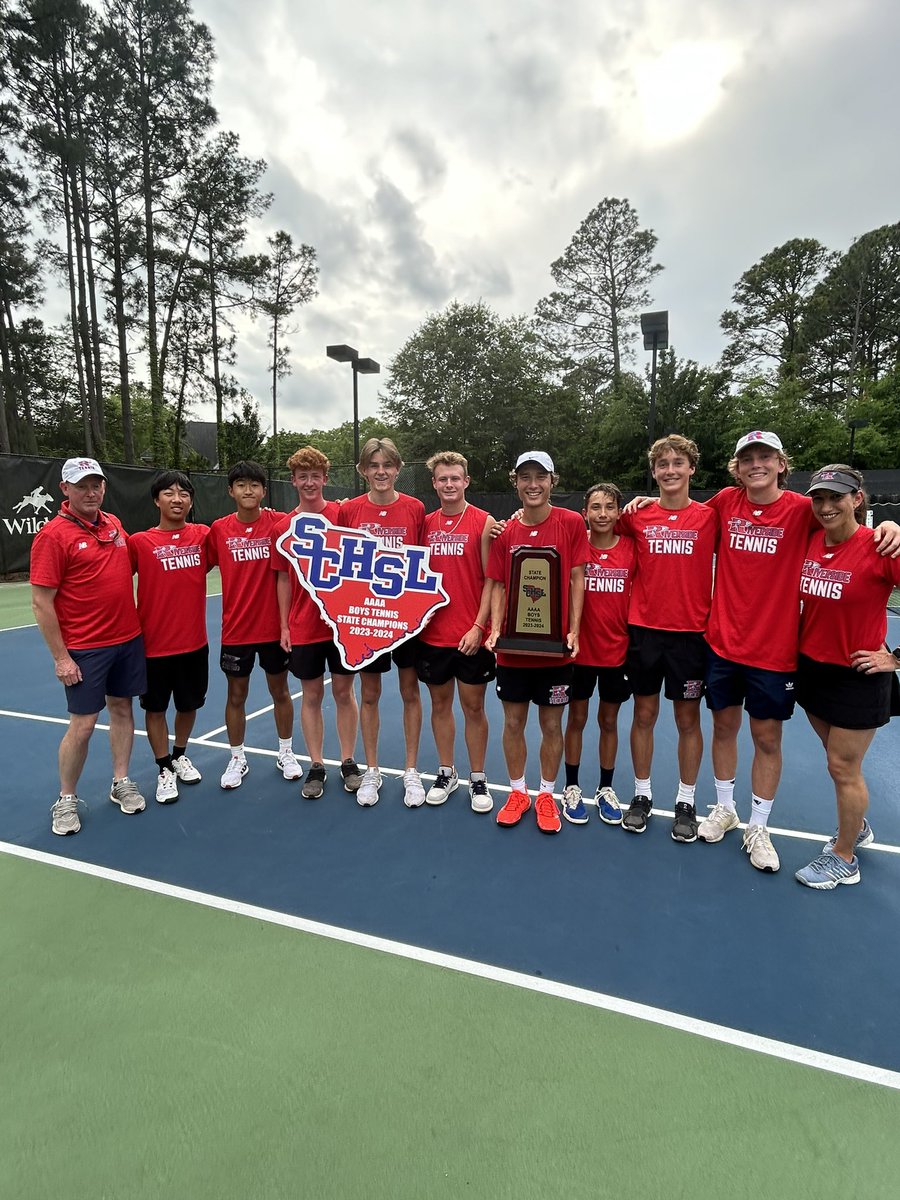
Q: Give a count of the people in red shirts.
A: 11